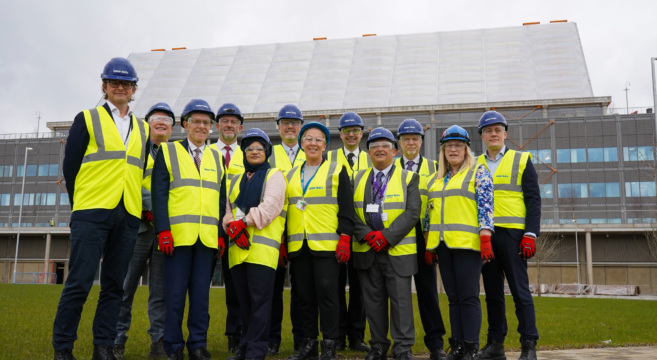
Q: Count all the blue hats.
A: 12